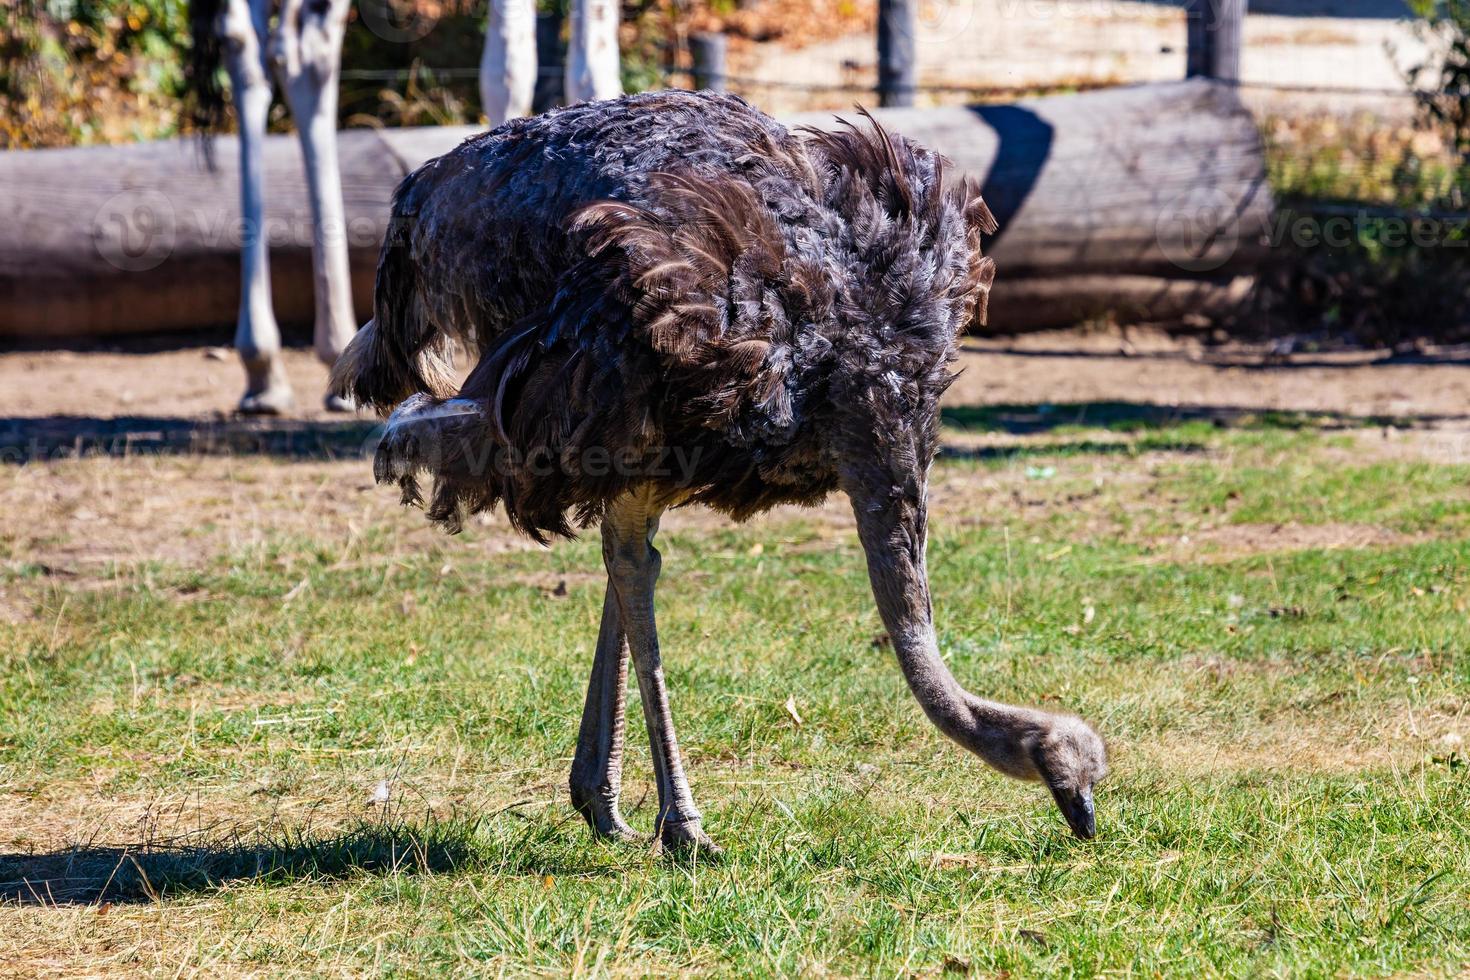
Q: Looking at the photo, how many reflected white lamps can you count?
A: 0